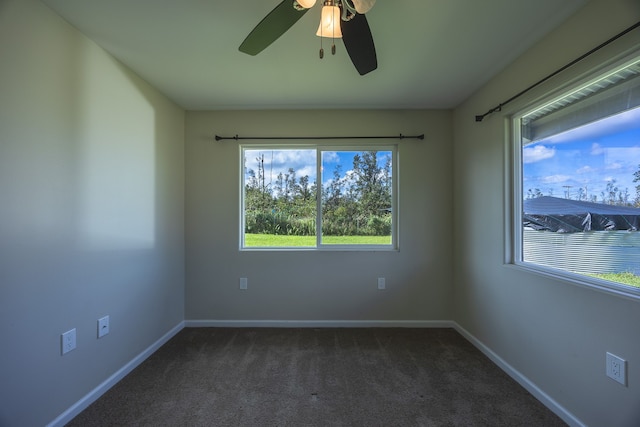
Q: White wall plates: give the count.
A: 5